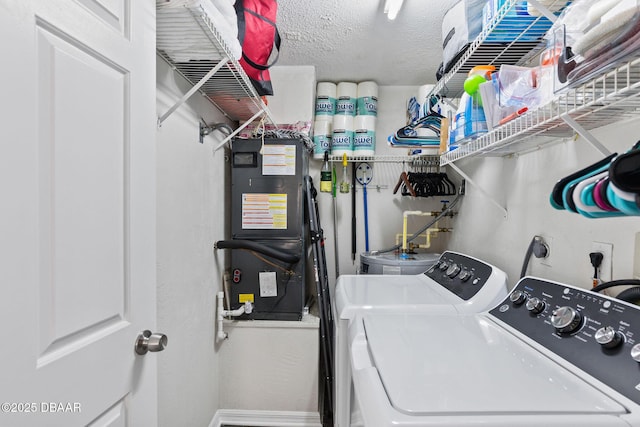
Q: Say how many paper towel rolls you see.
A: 6